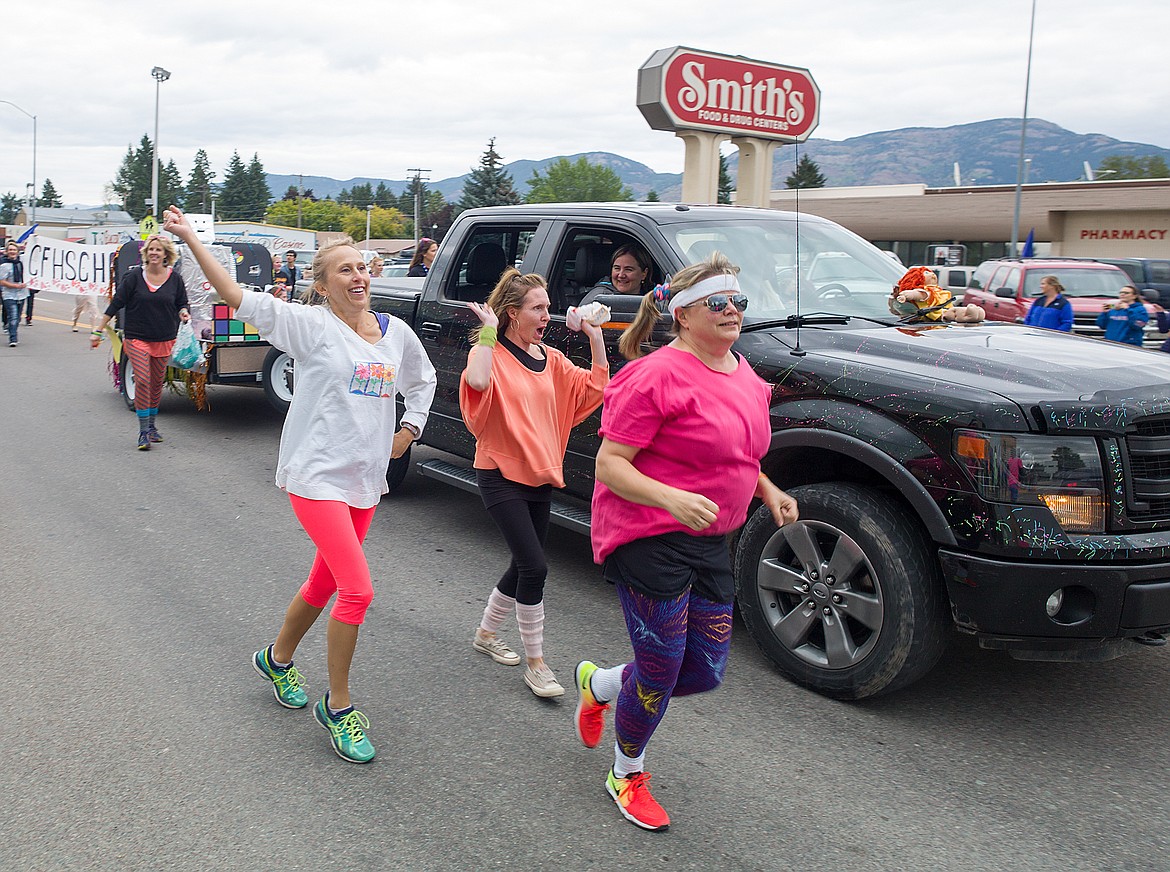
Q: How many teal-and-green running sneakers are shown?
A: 2